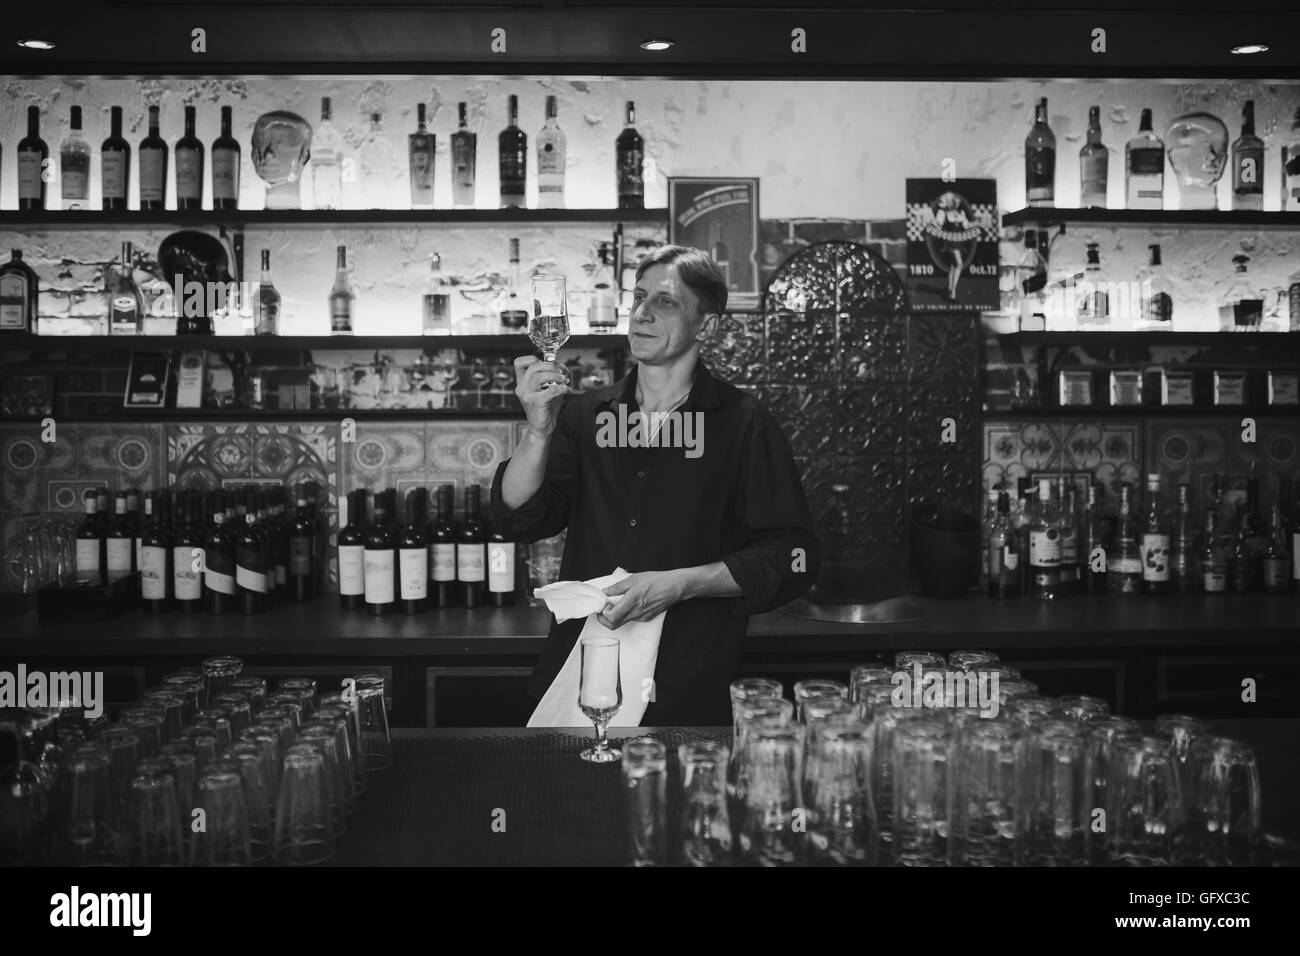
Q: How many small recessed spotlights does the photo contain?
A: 3